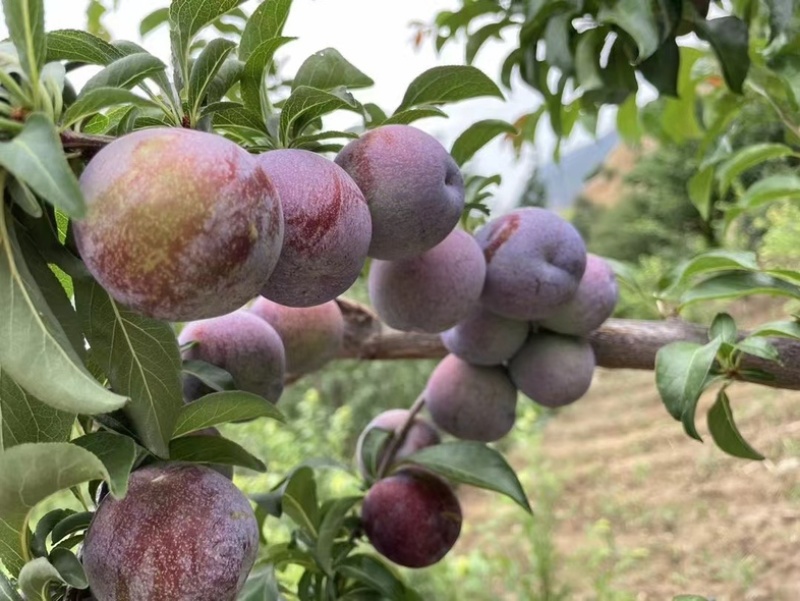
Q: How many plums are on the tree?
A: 15